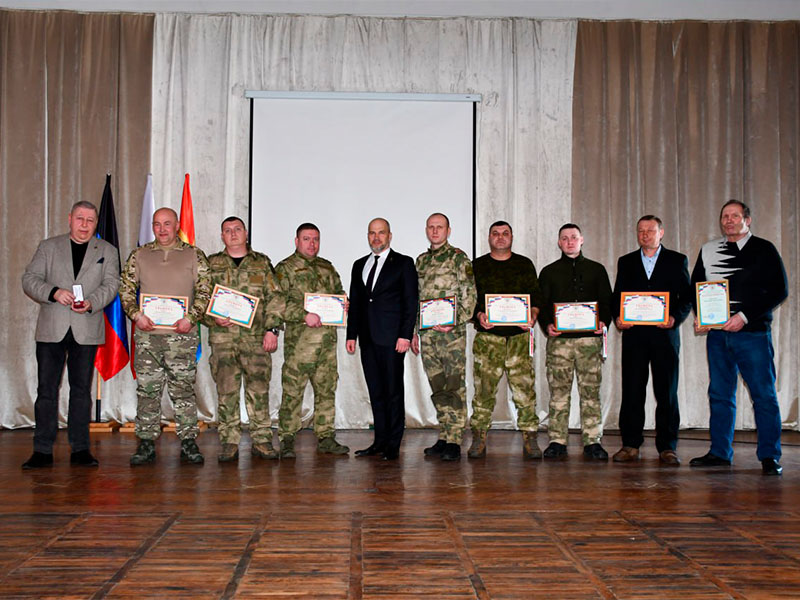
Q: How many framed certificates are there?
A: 8